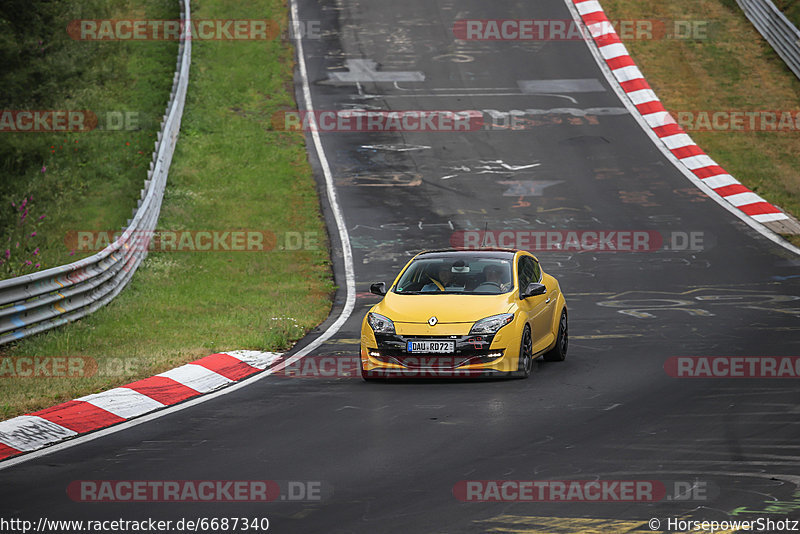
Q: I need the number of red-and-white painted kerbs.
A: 2